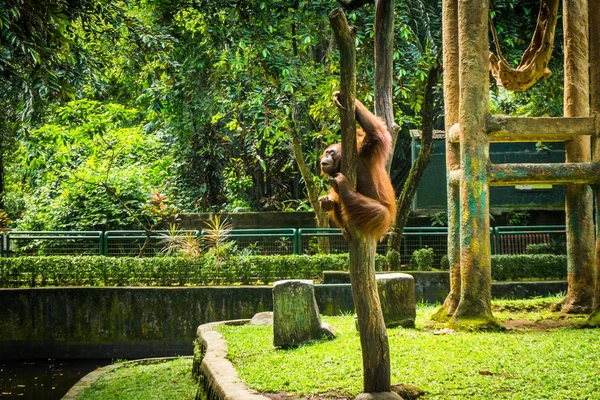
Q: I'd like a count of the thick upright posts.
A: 4